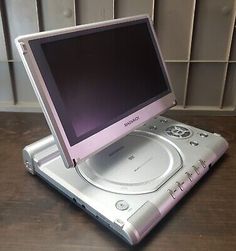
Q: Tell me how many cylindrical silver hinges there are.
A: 1